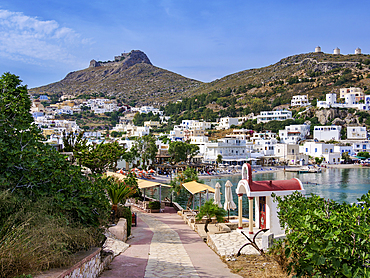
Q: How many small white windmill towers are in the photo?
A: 3